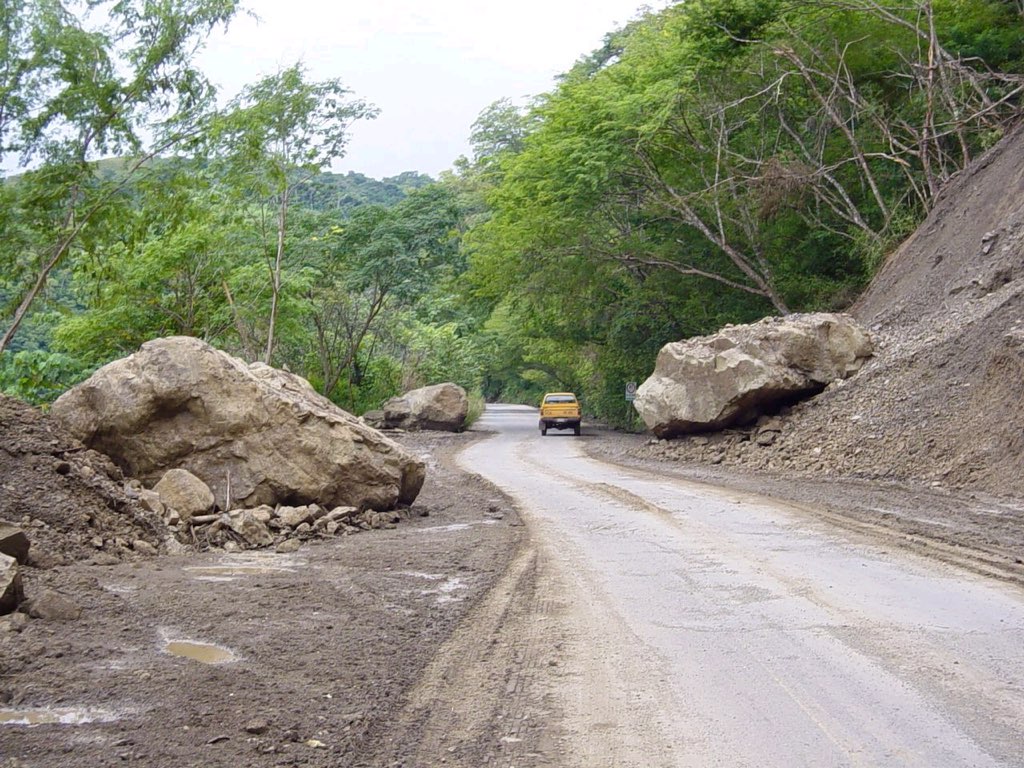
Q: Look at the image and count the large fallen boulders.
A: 3